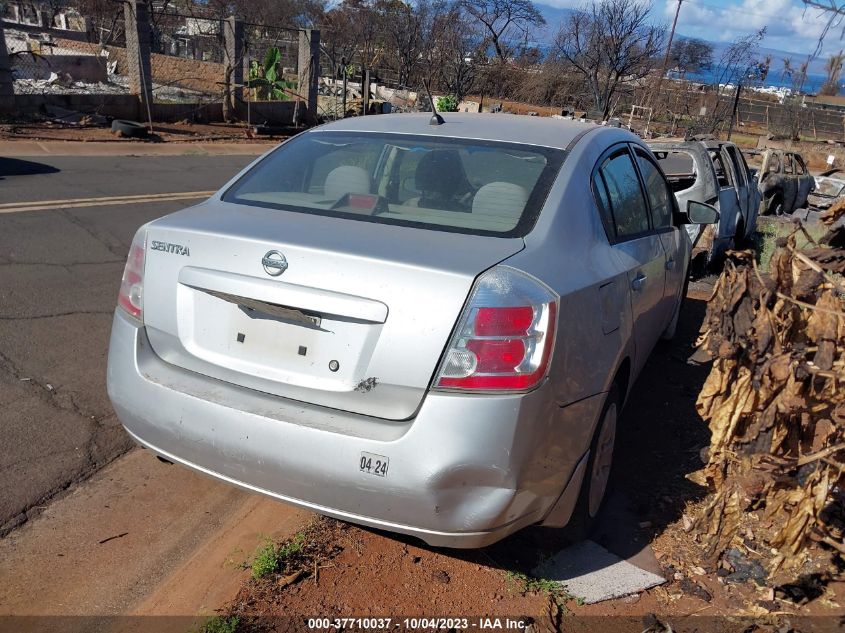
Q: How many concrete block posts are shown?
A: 4